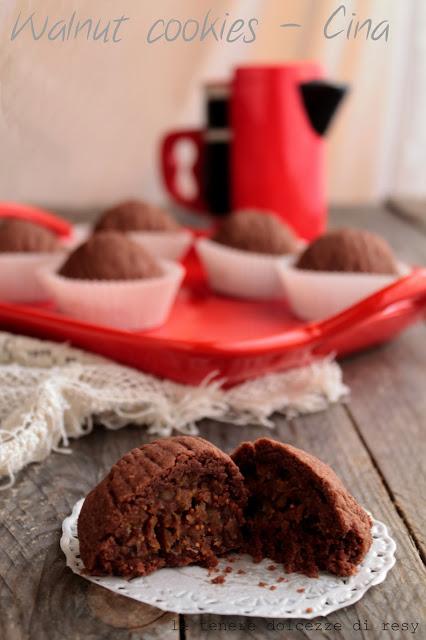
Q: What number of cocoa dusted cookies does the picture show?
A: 6